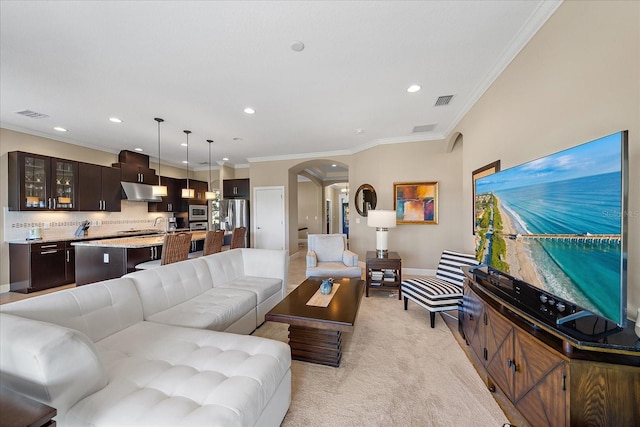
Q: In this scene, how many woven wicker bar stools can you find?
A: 3